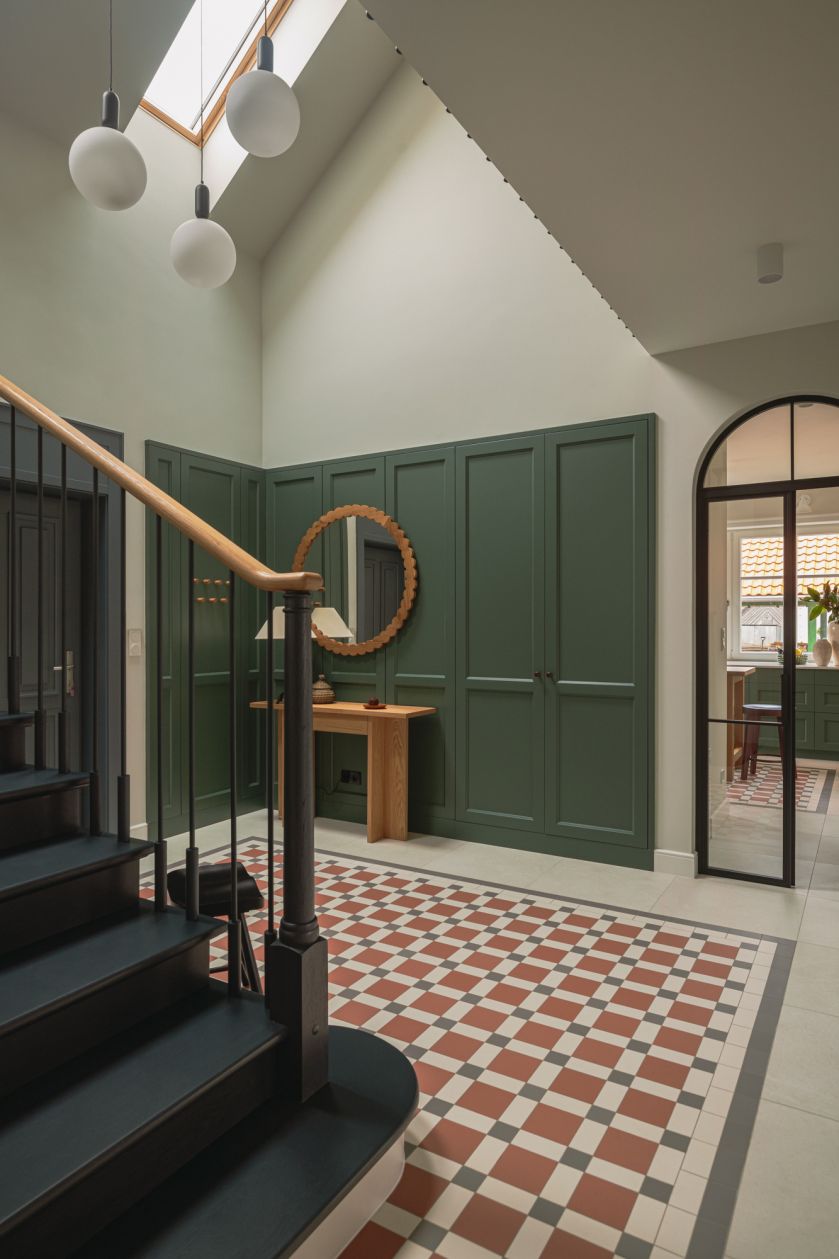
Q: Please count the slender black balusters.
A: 9